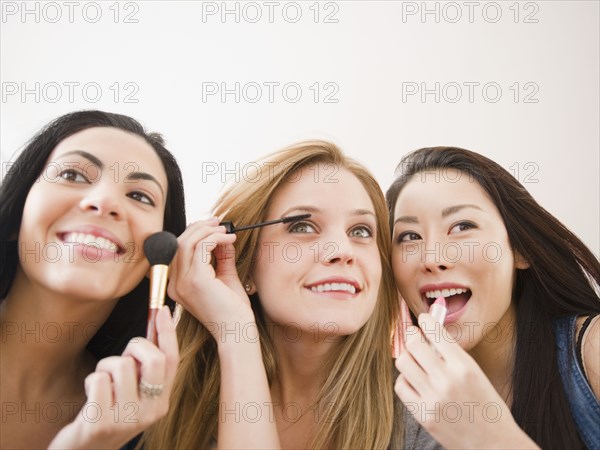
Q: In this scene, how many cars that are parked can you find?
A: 0